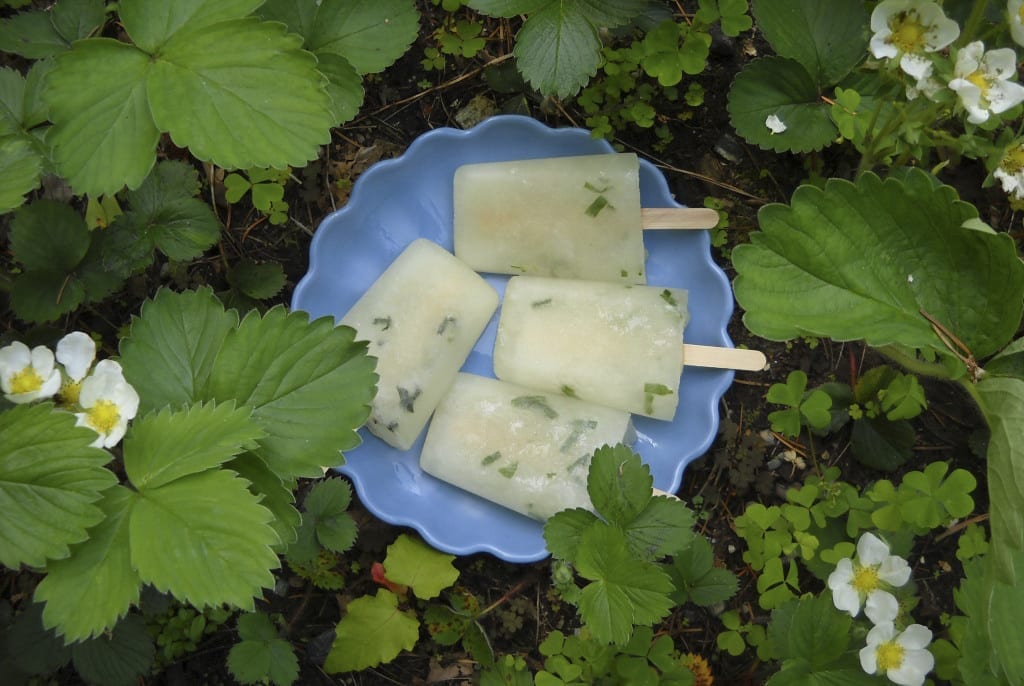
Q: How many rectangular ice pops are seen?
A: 4